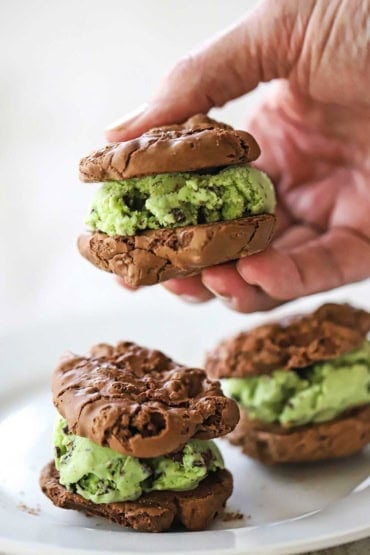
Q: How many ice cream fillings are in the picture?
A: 3